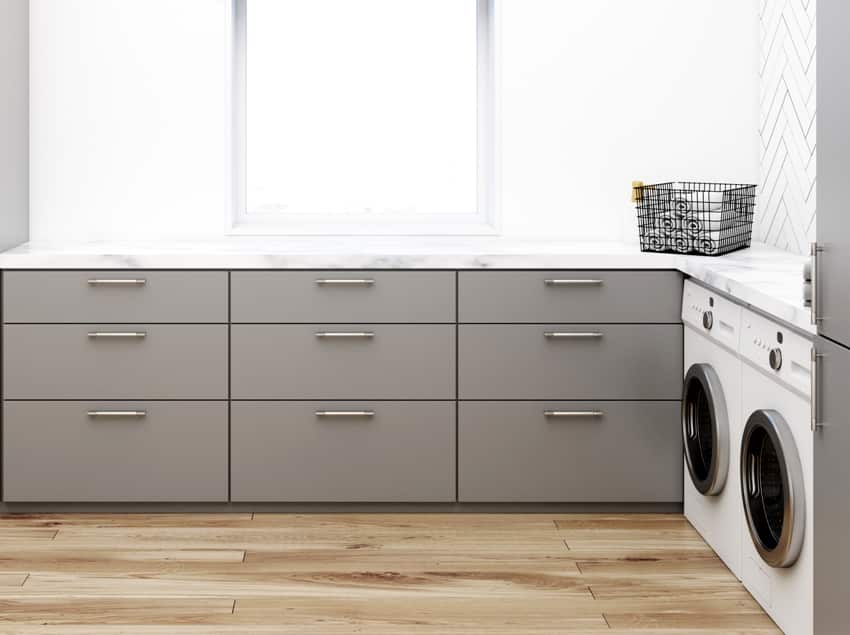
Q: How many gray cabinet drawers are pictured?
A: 9